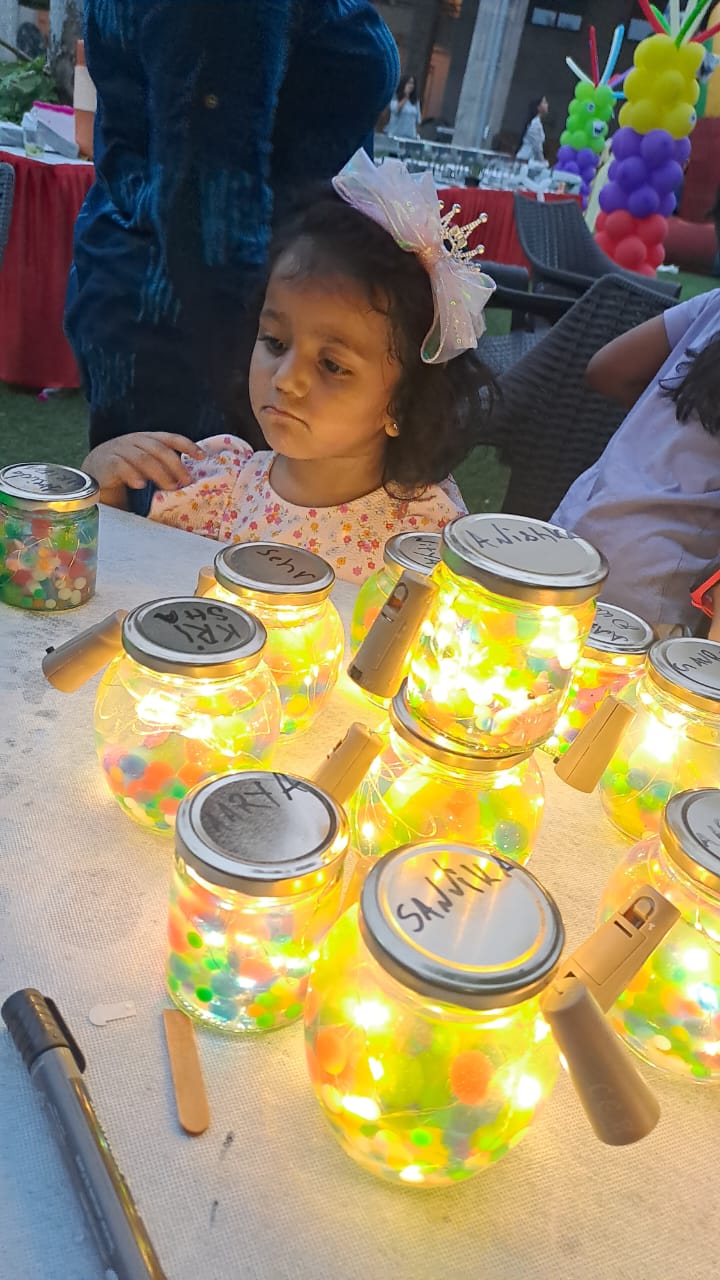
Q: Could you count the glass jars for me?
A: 11